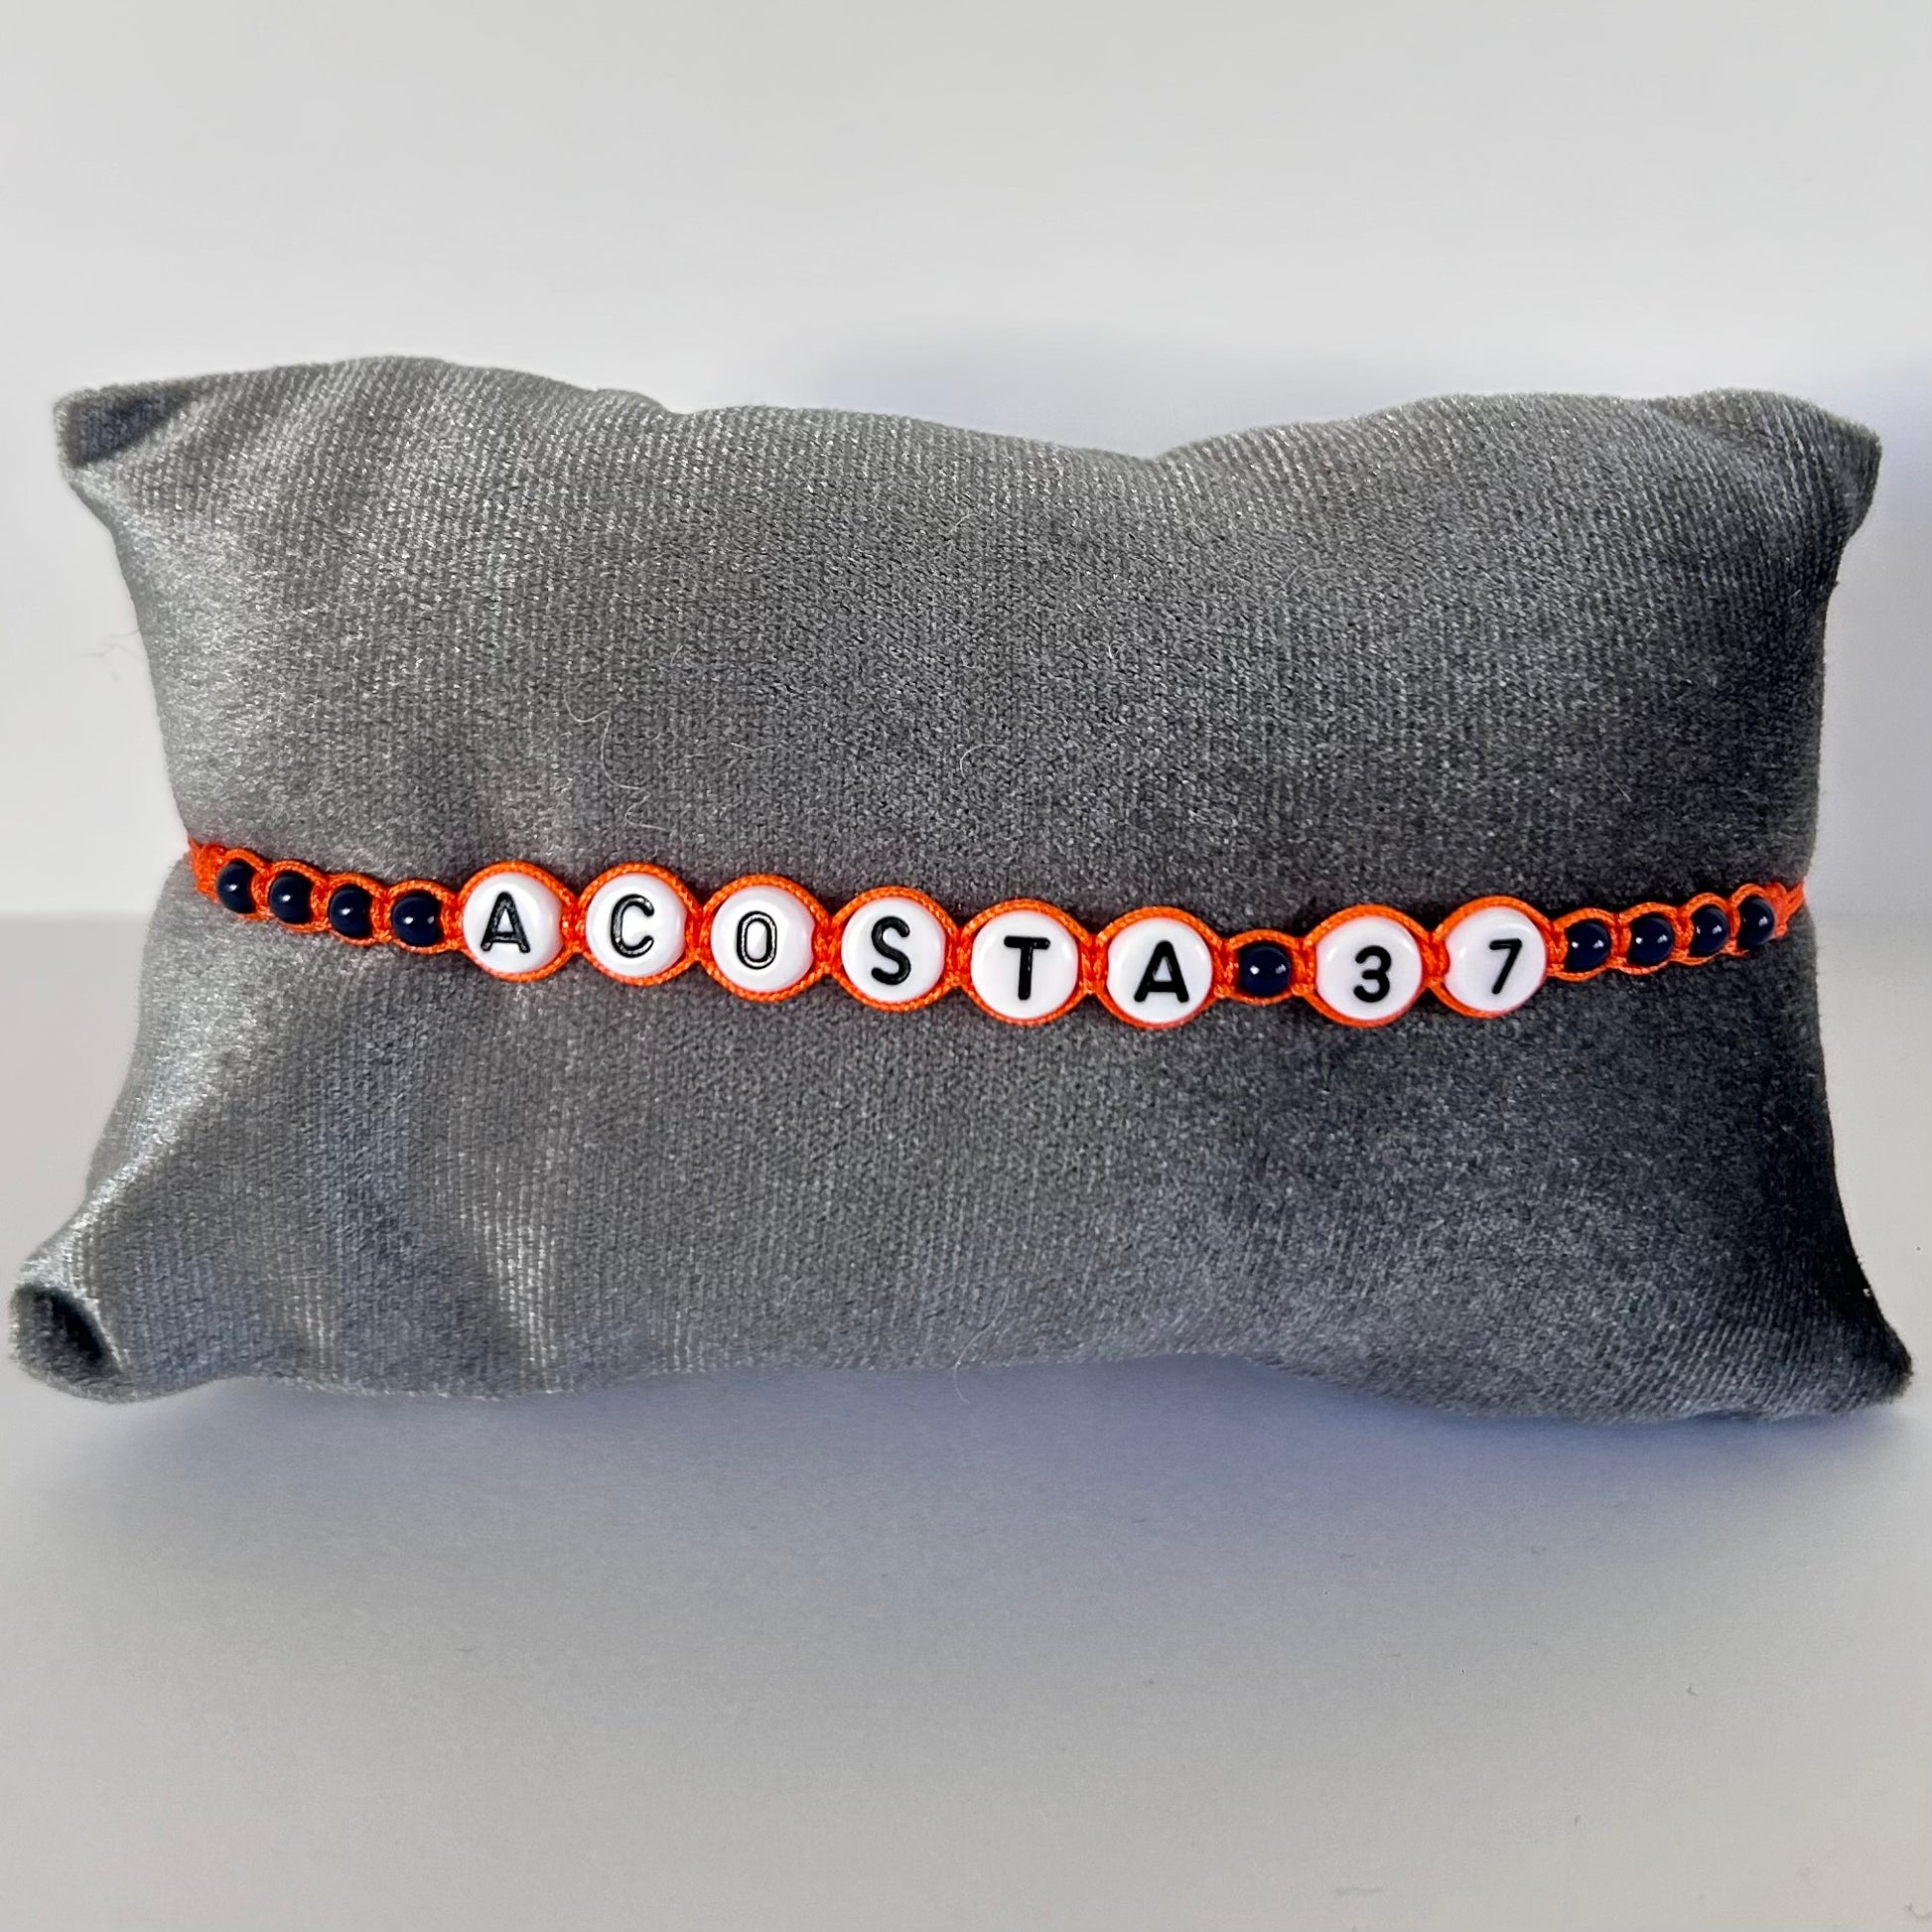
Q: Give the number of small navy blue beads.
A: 9